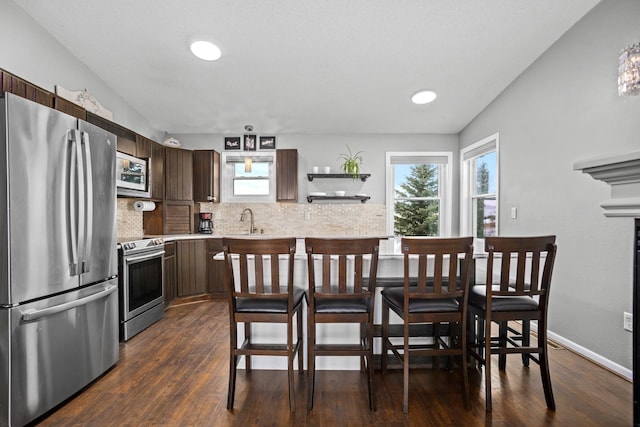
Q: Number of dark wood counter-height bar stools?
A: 4